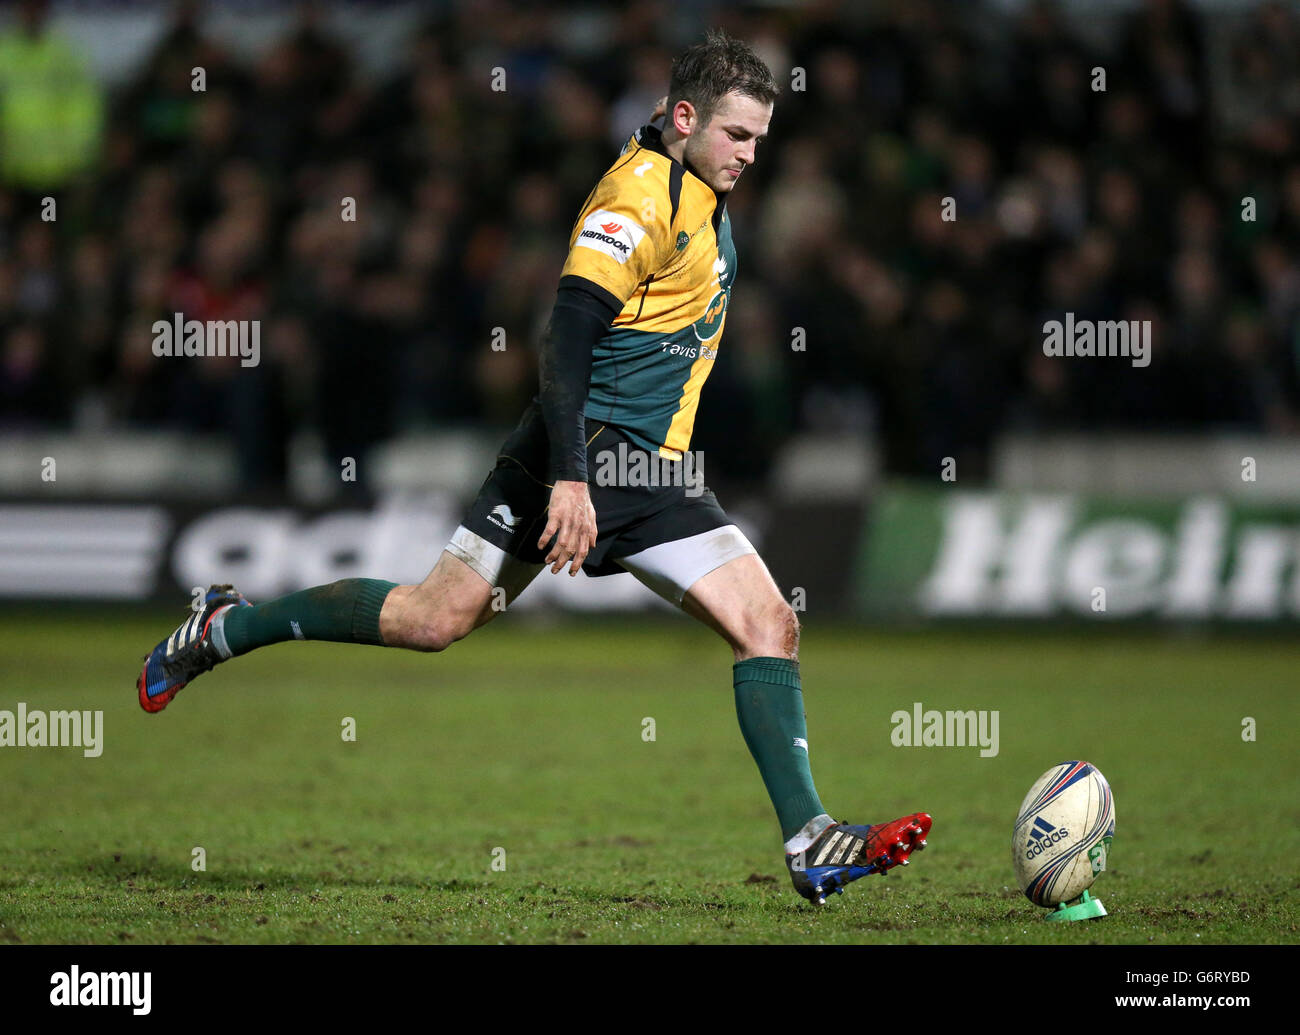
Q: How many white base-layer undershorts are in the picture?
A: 1